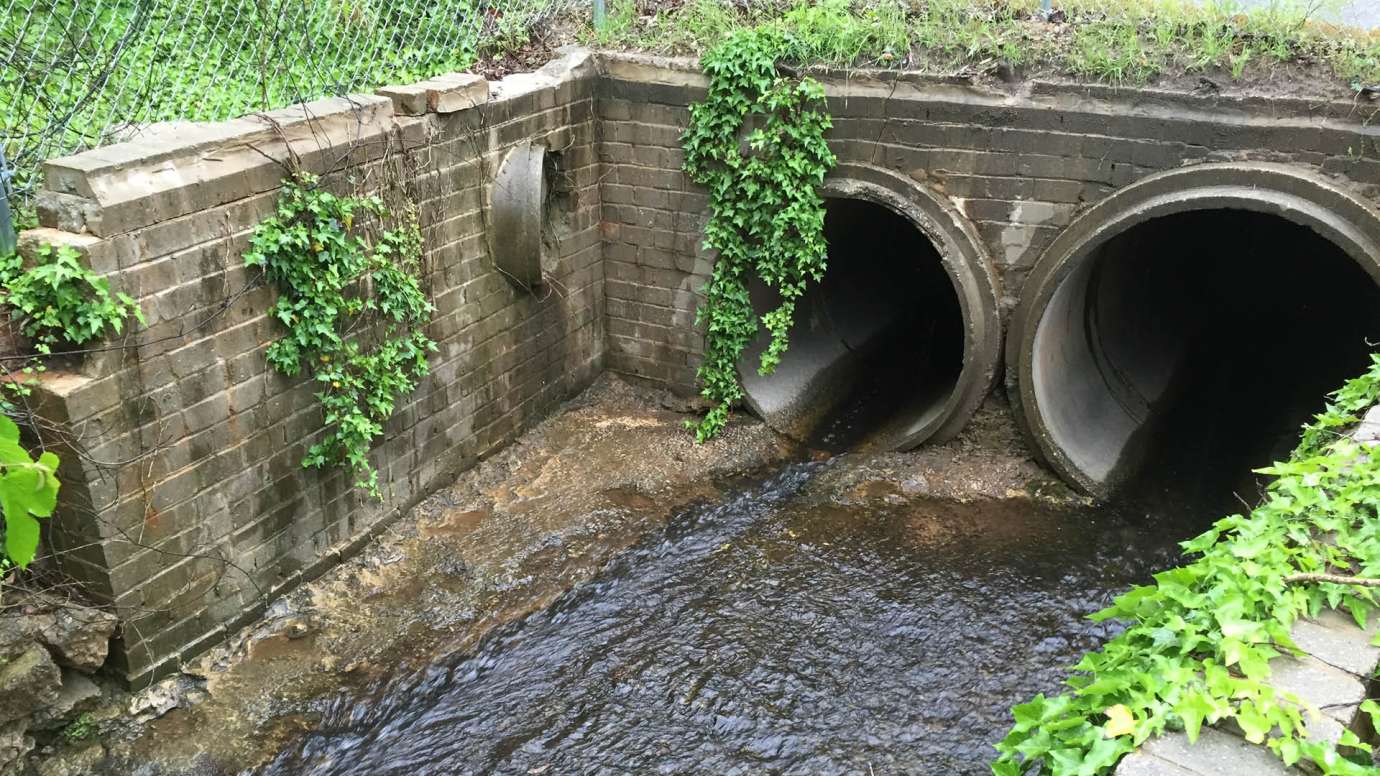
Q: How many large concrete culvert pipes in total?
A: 2